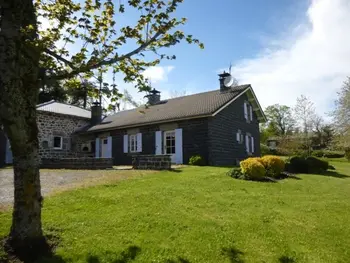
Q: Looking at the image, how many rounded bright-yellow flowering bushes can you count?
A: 2